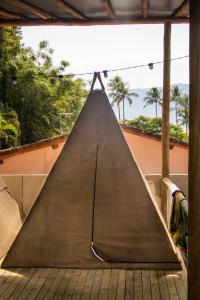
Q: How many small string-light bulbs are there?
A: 4